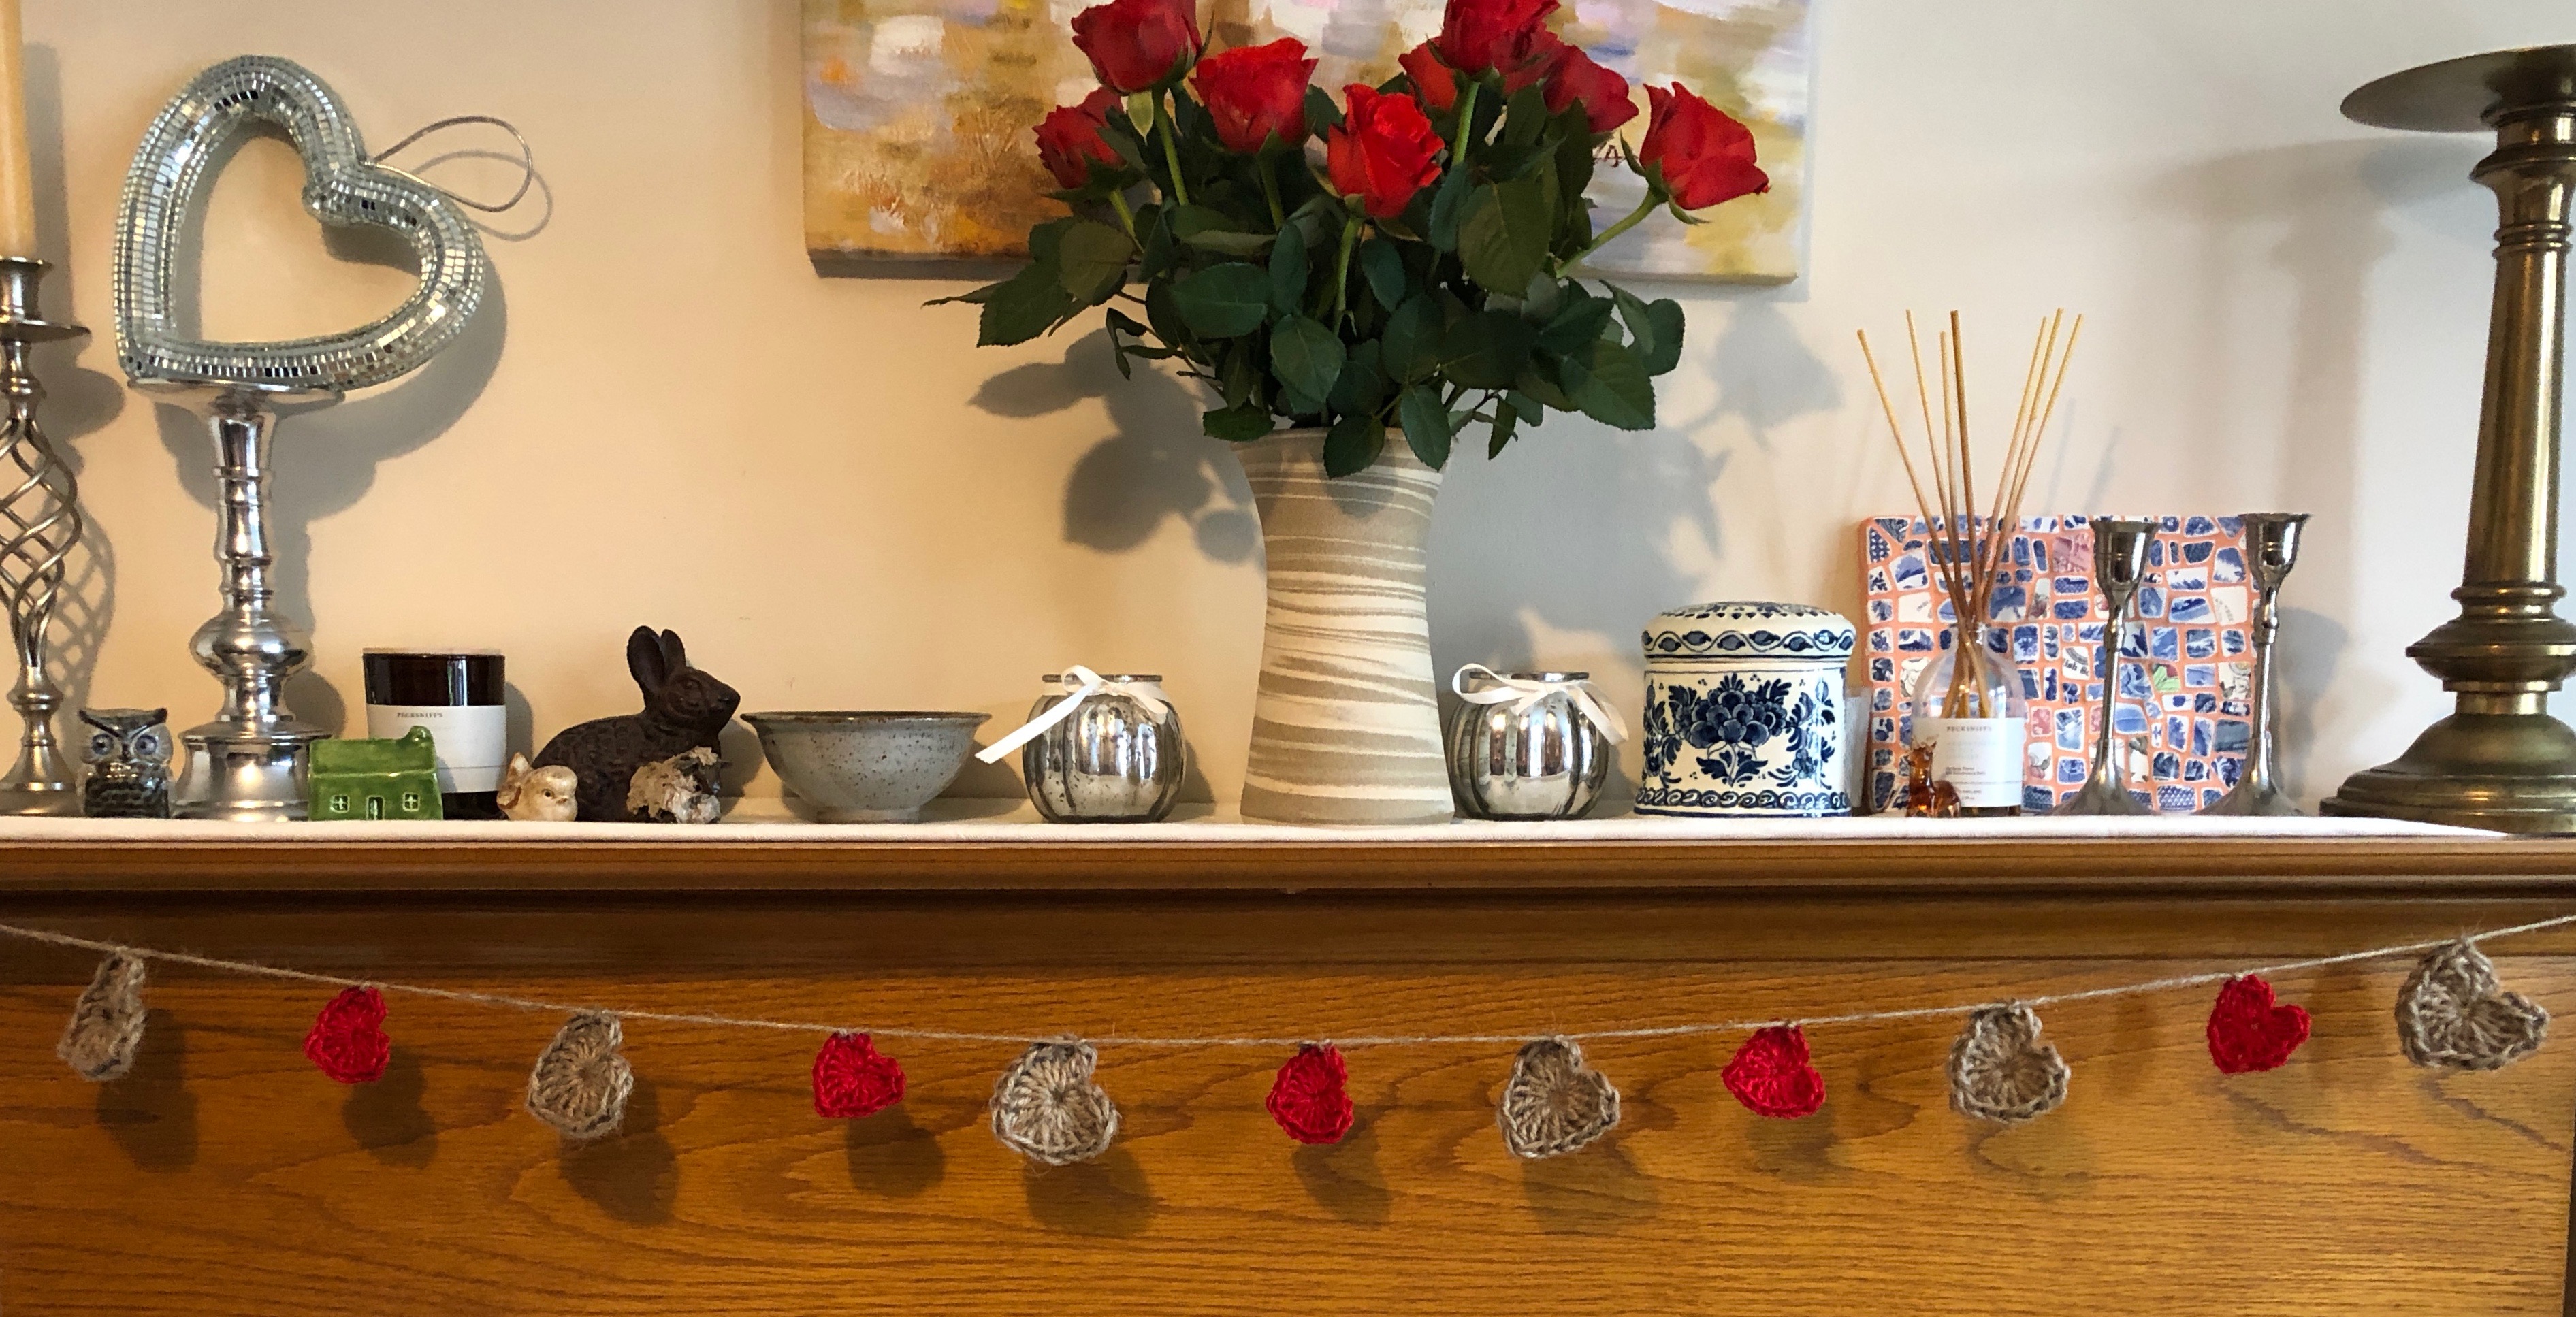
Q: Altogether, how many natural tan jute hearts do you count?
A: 6